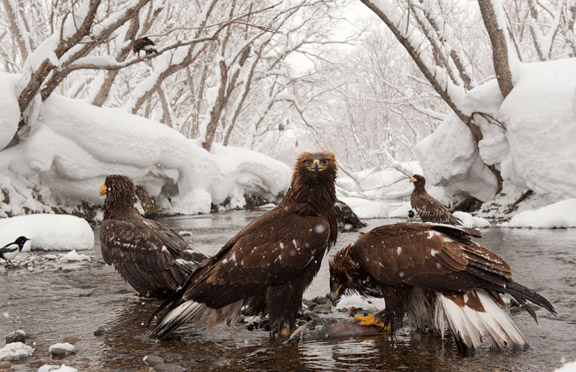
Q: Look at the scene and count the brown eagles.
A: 4